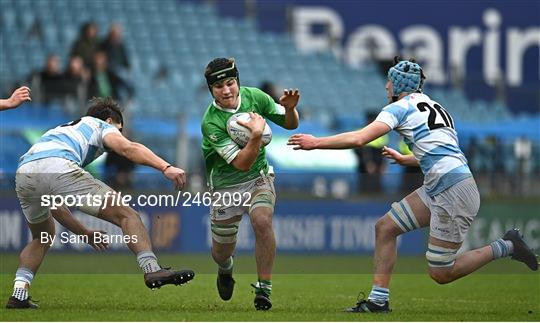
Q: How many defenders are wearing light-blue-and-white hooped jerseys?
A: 2